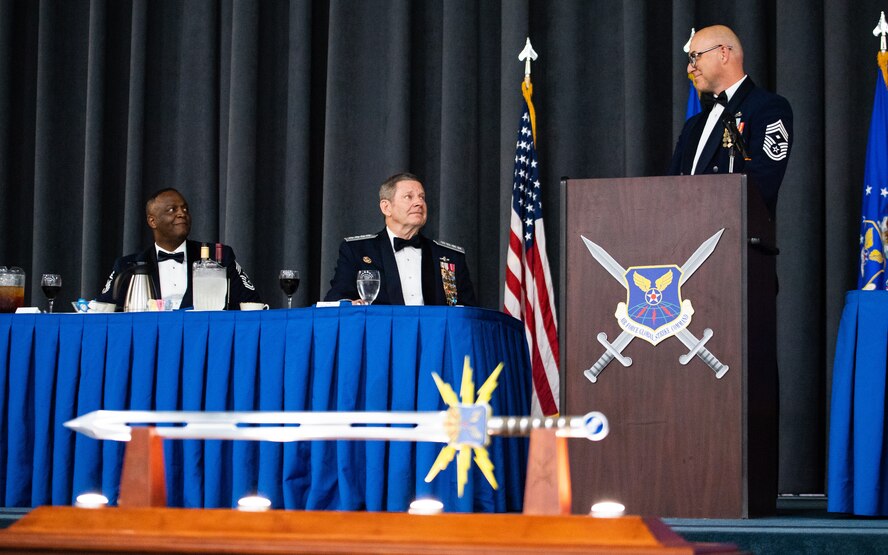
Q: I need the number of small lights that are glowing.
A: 4